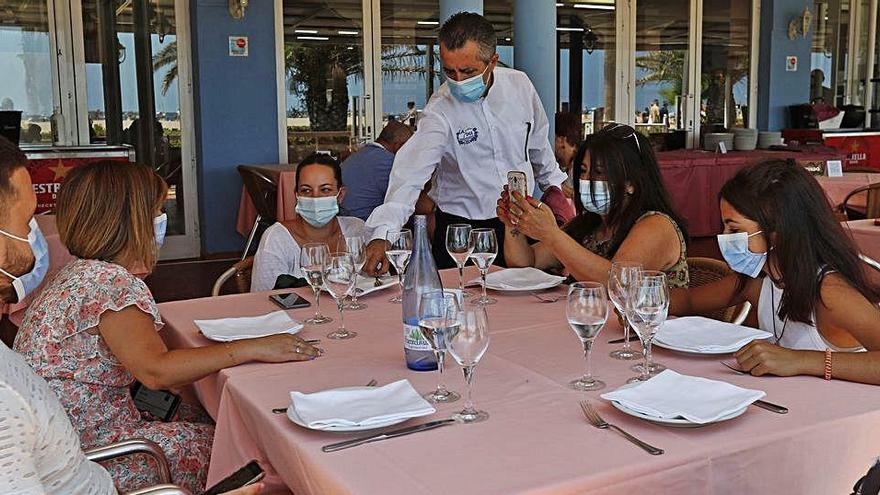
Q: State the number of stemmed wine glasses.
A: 12